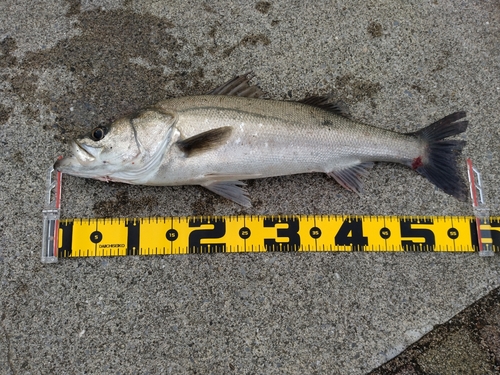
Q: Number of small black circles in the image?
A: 6